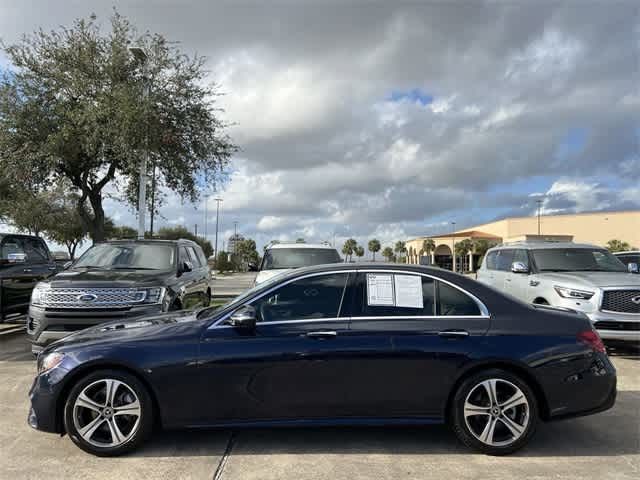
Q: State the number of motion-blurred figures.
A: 0